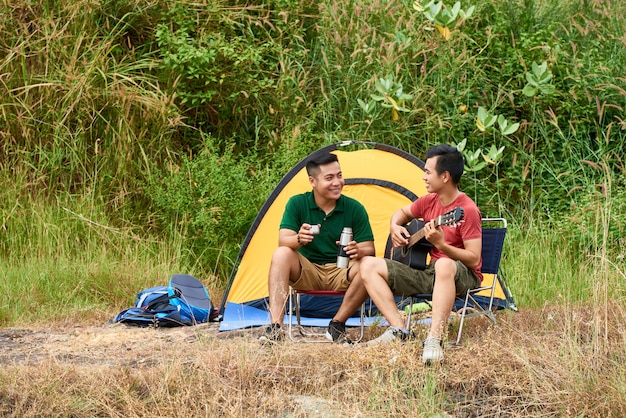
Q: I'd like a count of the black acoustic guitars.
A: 1